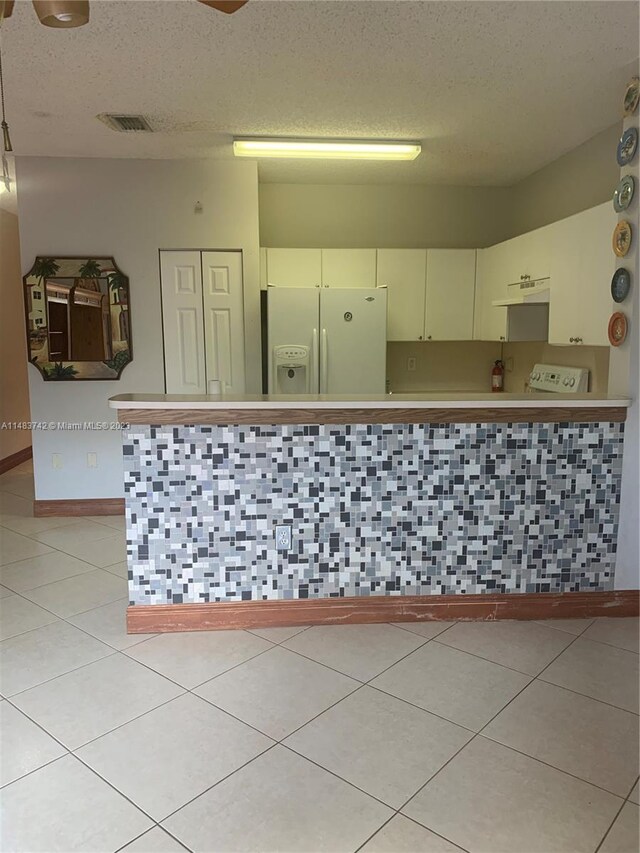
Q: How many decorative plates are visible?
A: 6